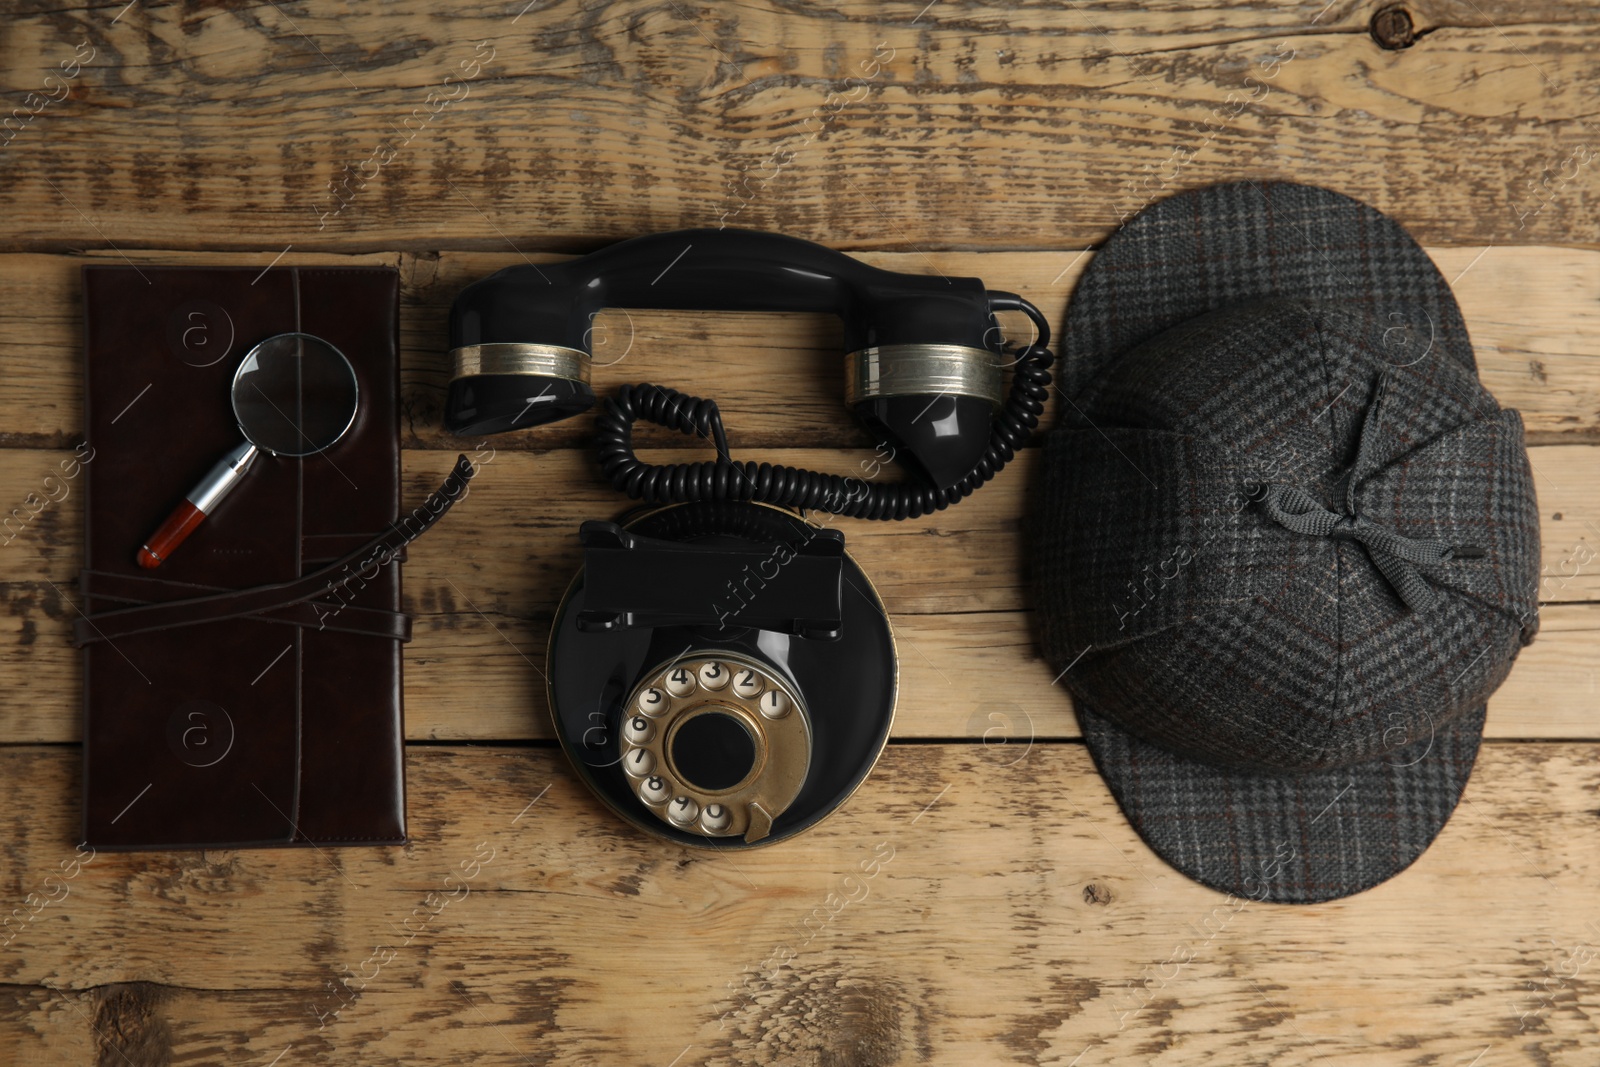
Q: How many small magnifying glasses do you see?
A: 1